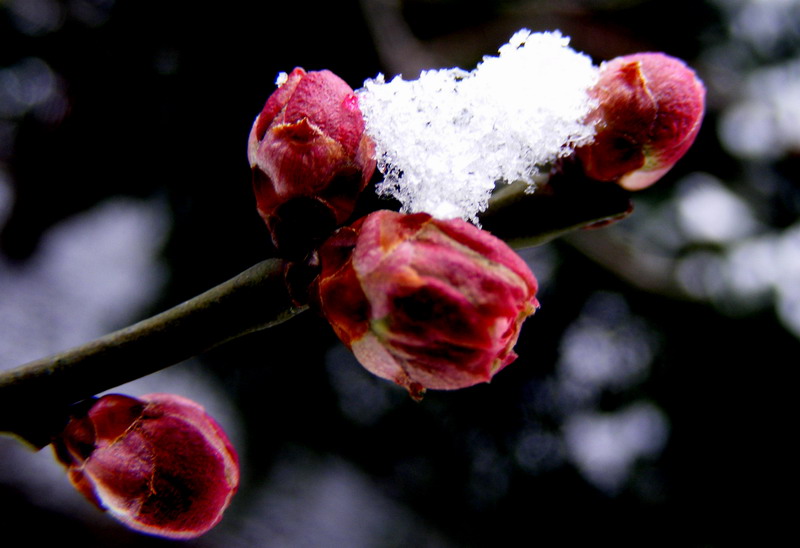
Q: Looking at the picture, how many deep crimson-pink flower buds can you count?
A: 4